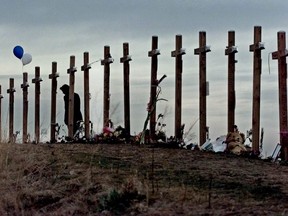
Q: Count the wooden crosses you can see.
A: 15